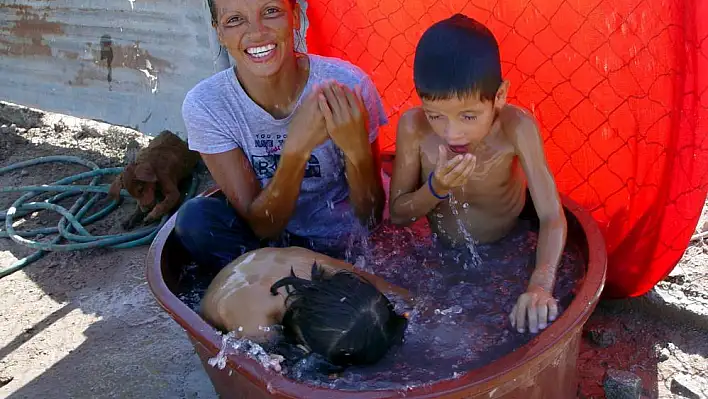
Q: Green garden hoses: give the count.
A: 1